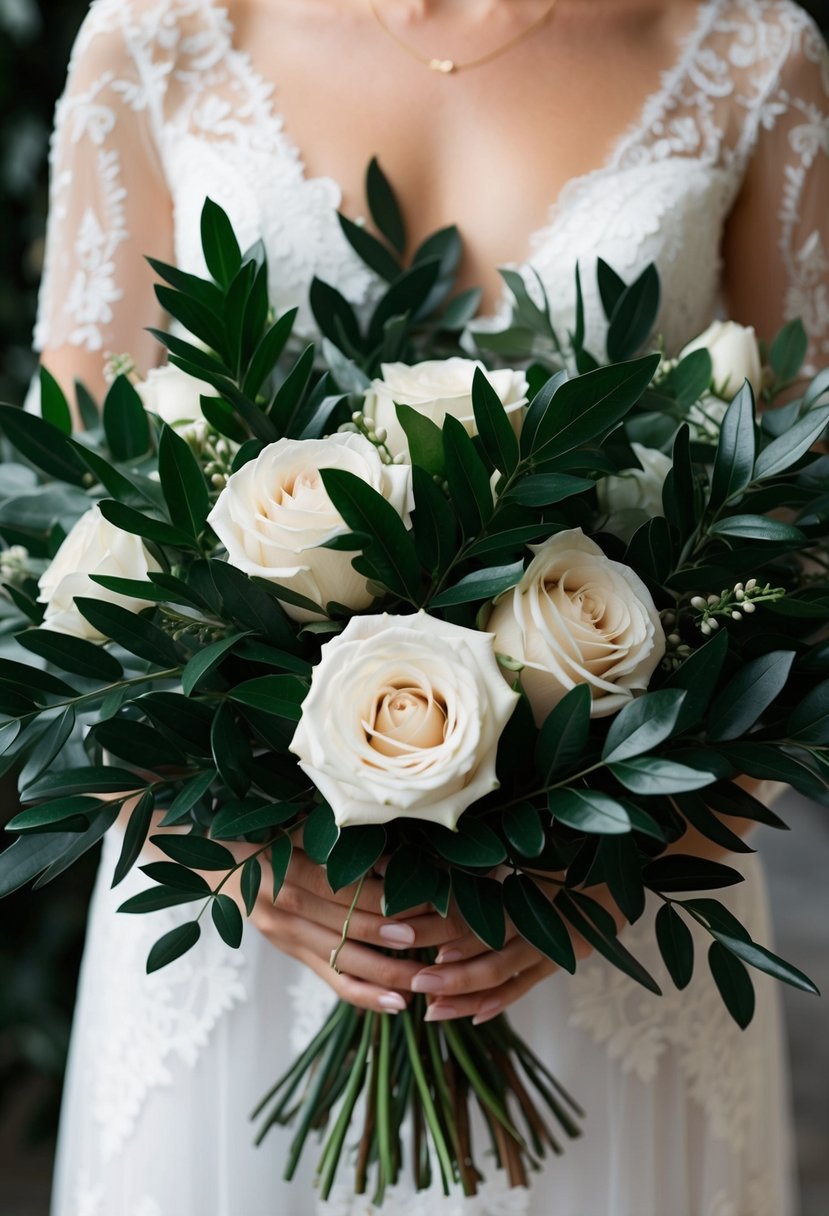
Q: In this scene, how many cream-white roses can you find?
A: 8